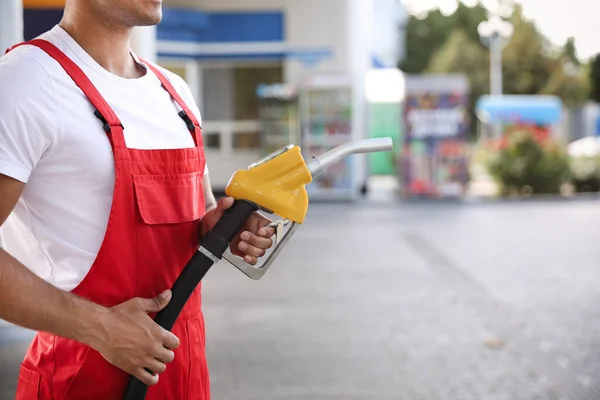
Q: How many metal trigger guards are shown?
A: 1